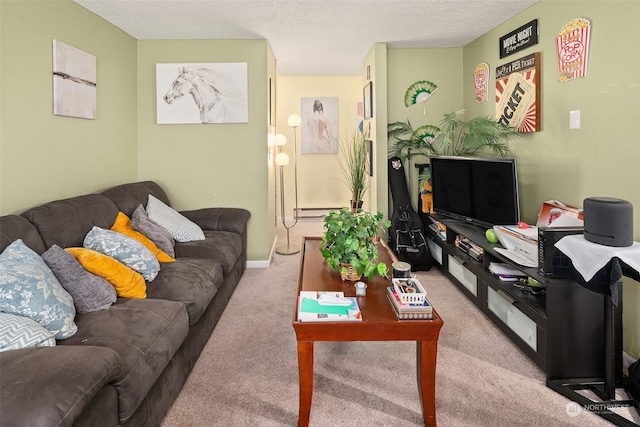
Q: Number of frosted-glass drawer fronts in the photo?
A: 3